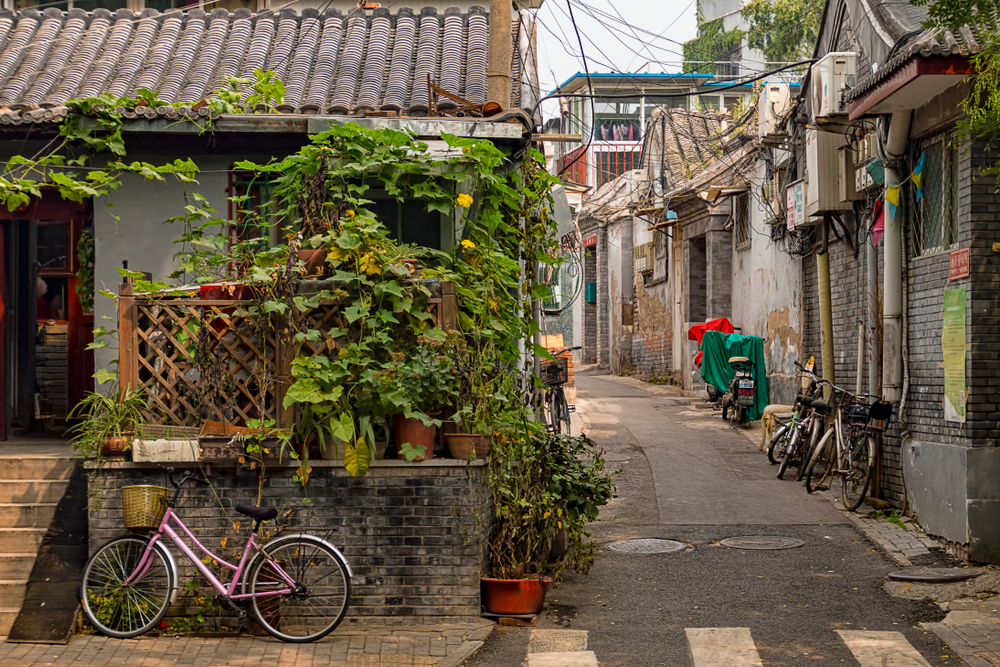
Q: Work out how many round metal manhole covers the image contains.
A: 3